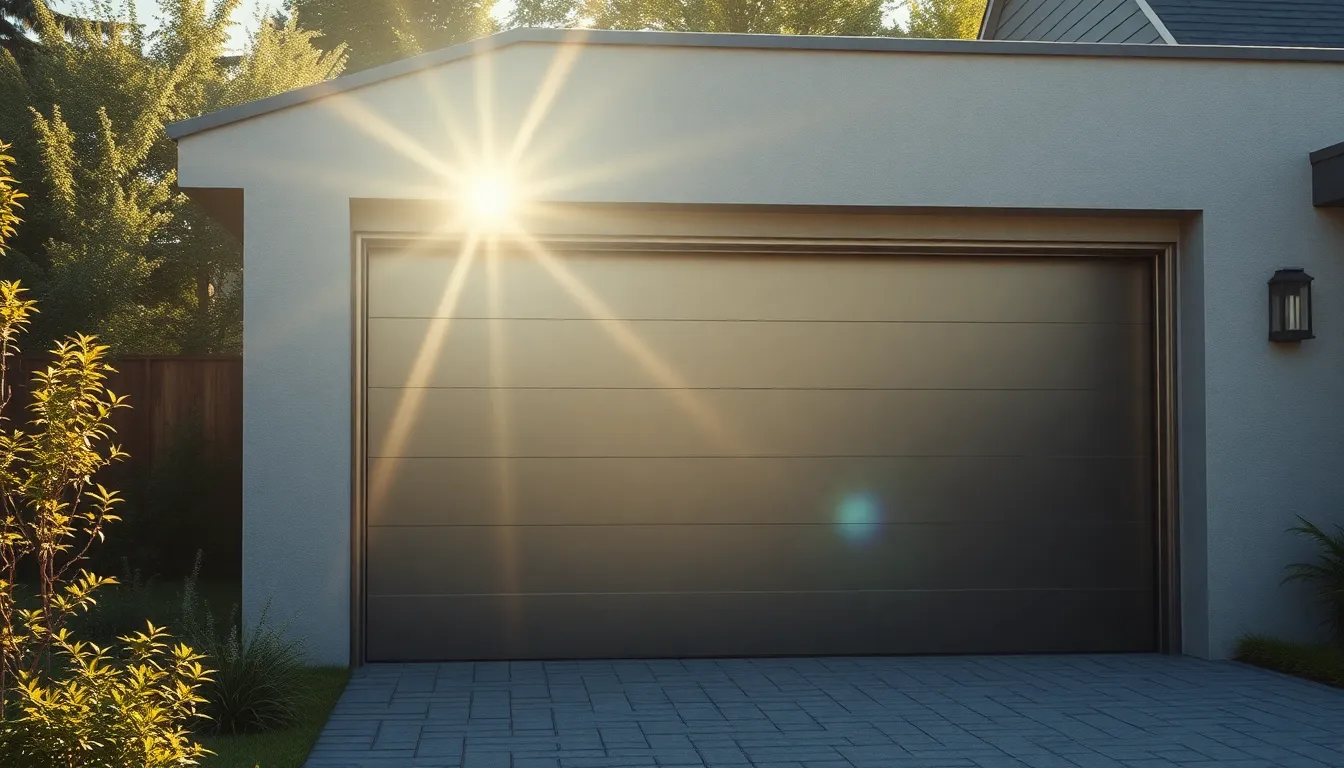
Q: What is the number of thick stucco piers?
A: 2